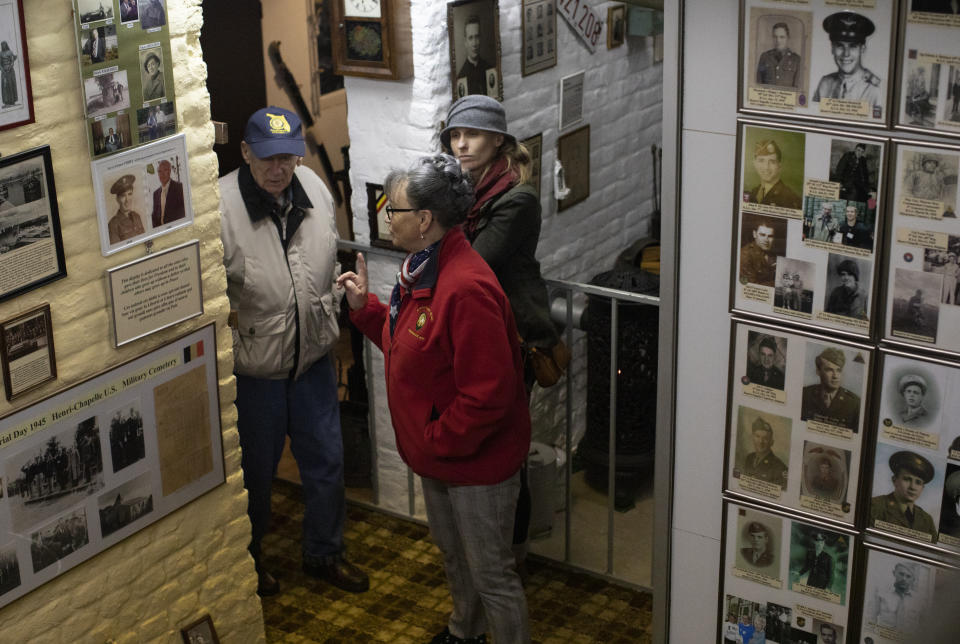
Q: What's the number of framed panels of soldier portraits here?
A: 8